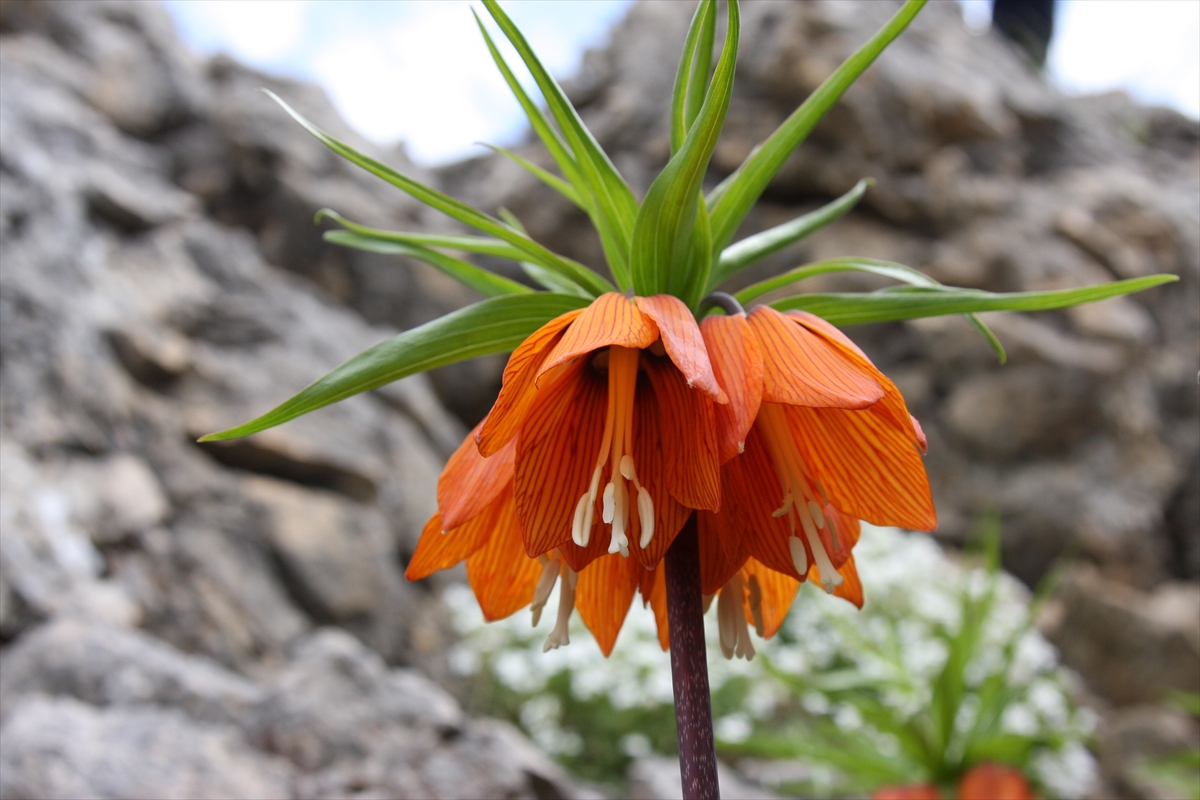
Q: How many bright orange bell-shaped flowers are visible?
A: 4